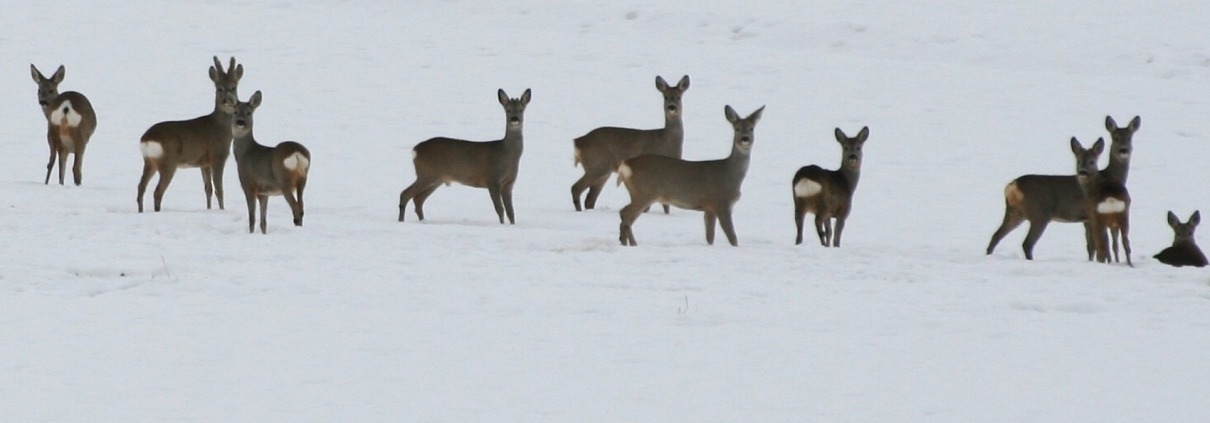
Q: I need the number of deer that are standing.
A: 9